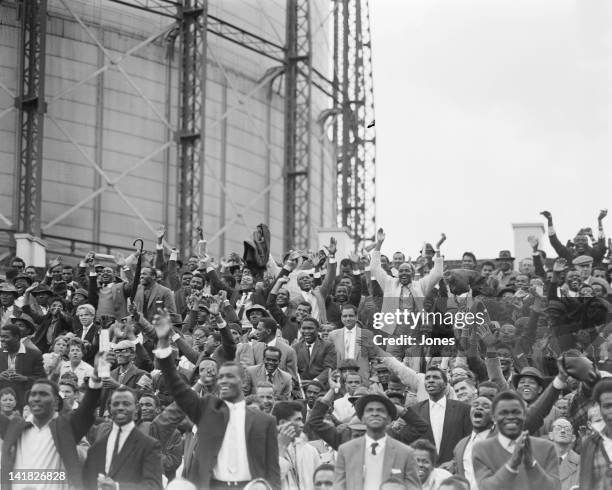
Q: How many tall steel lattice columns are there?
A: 4